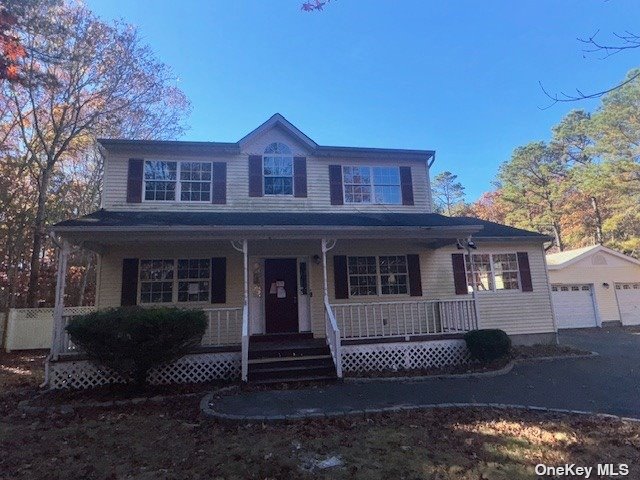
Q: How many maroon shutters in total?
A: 12